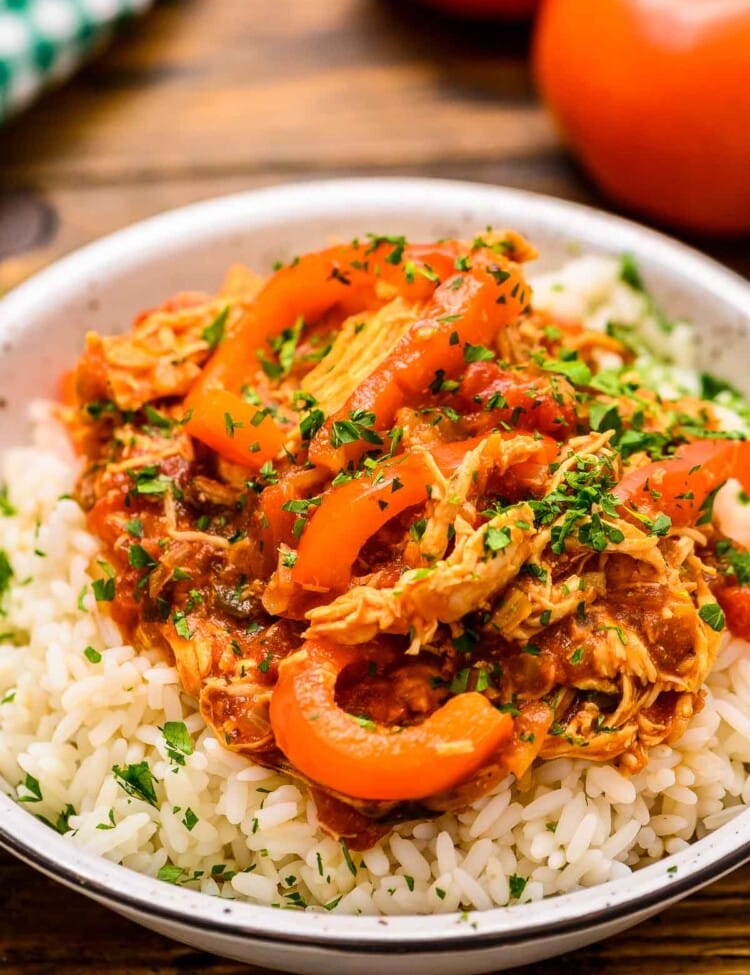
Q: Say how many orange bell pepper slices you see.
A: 5